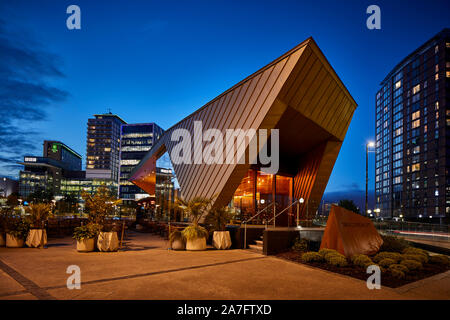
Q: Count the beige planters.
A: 8